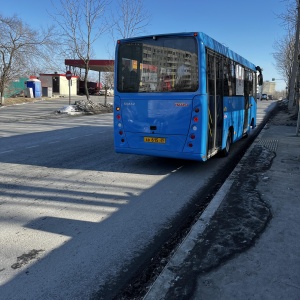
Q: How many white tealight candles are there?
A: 0